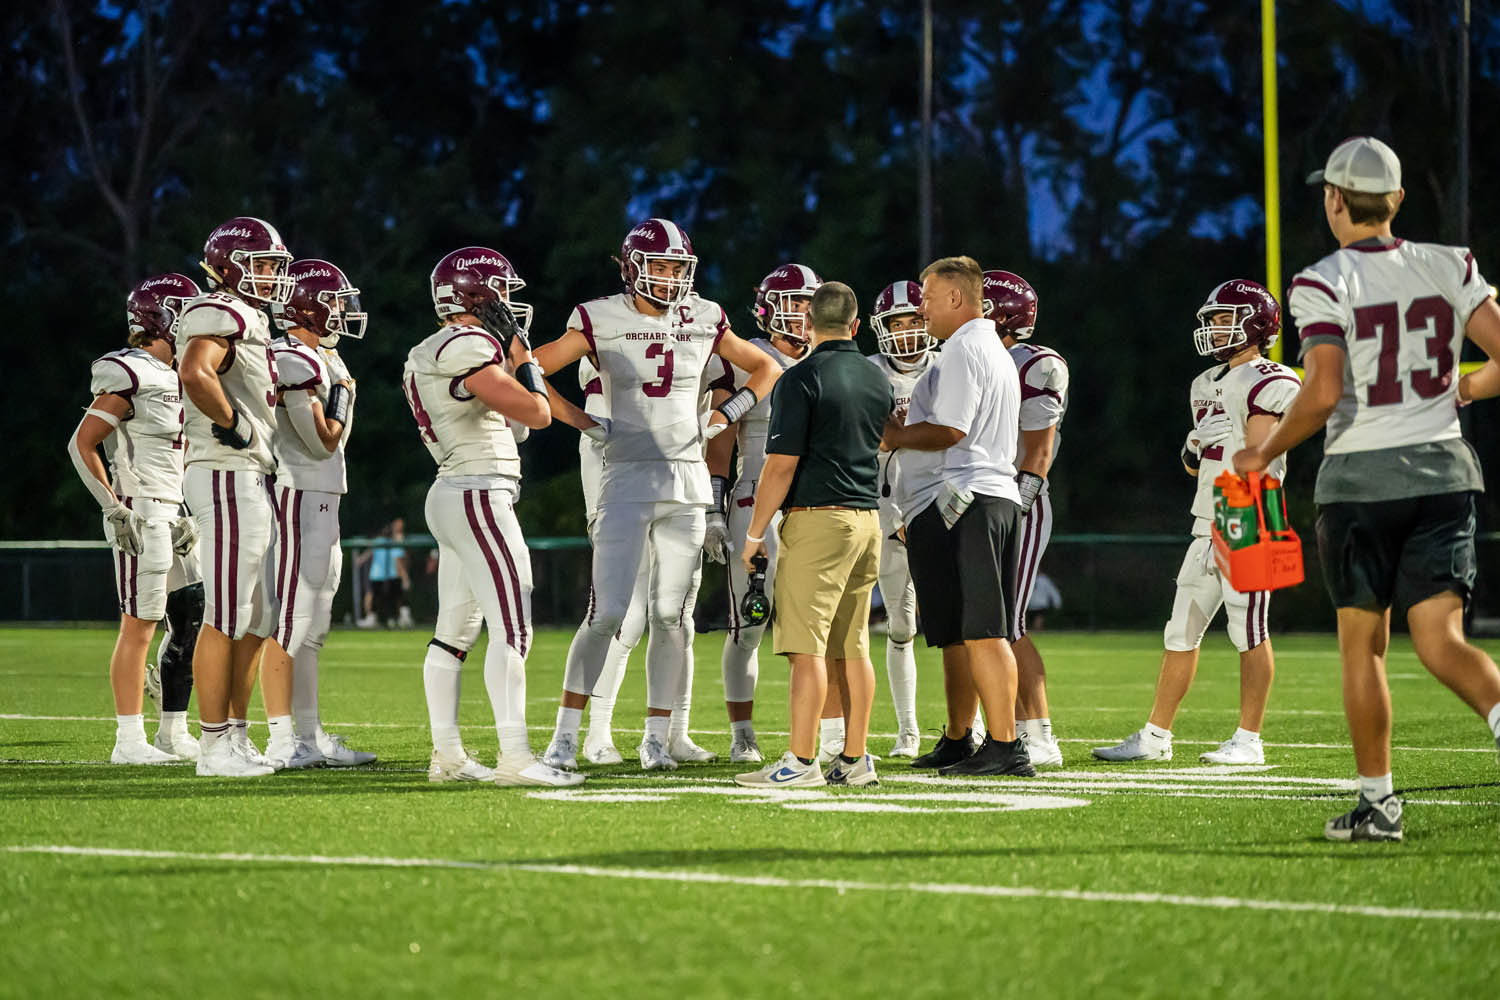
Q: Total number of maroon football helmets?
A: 9